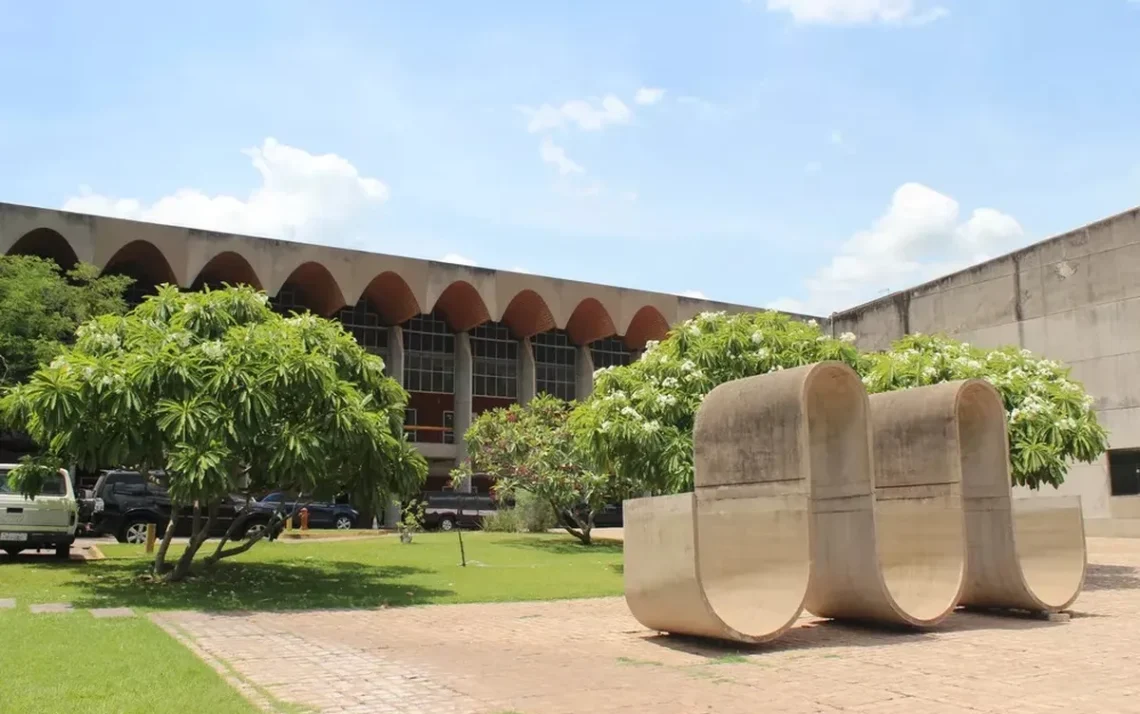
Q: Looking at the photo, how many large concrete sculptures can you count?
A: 1